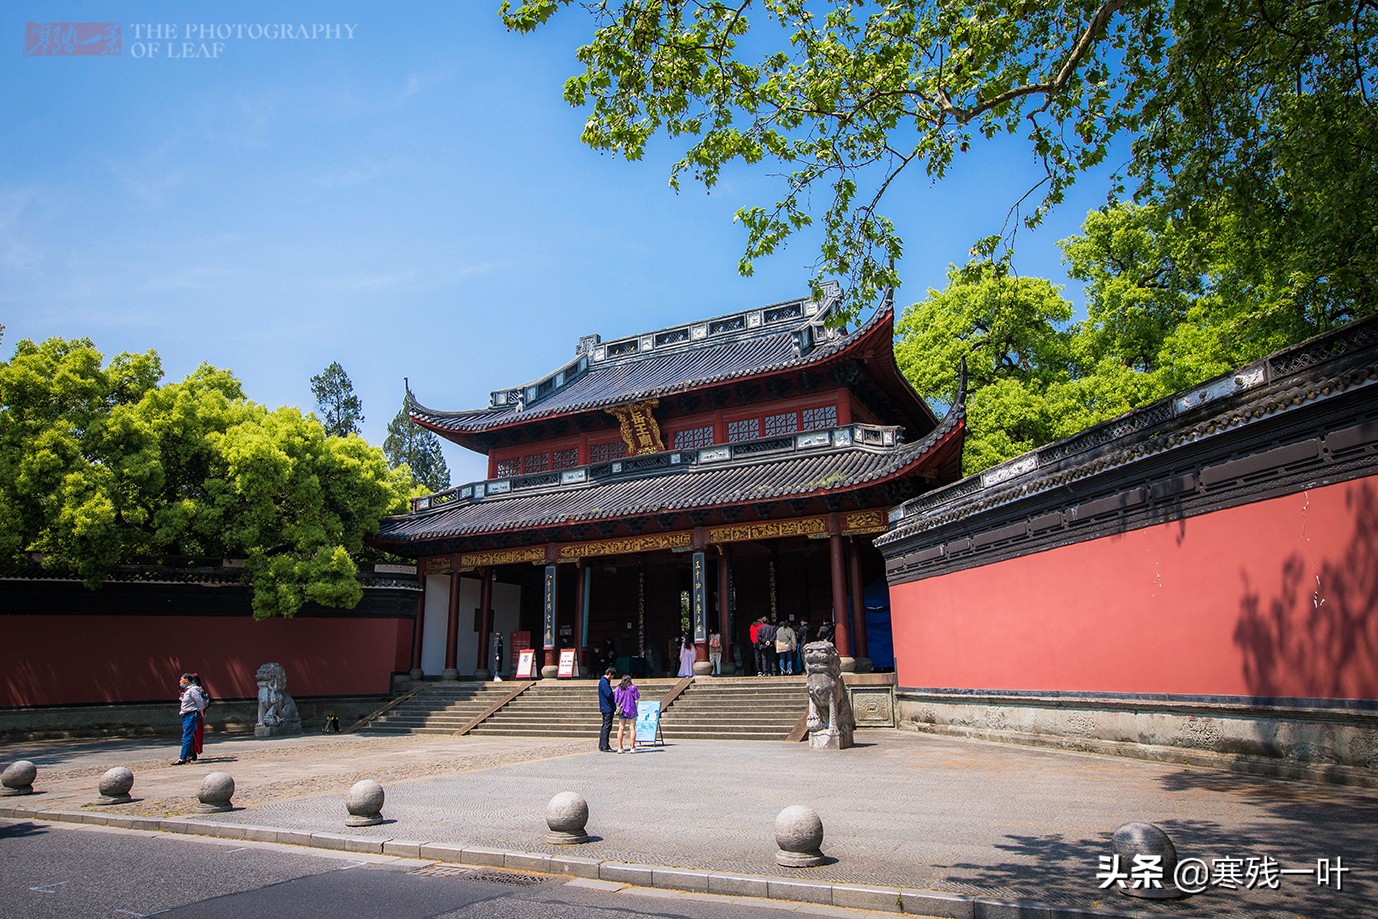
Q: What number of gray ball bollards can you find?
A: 7